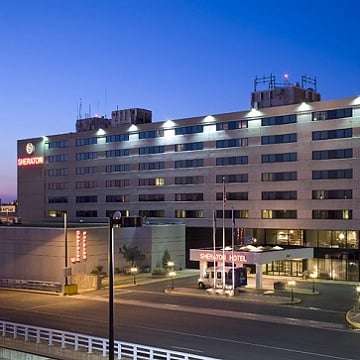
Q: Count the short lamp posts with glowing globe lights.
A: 6